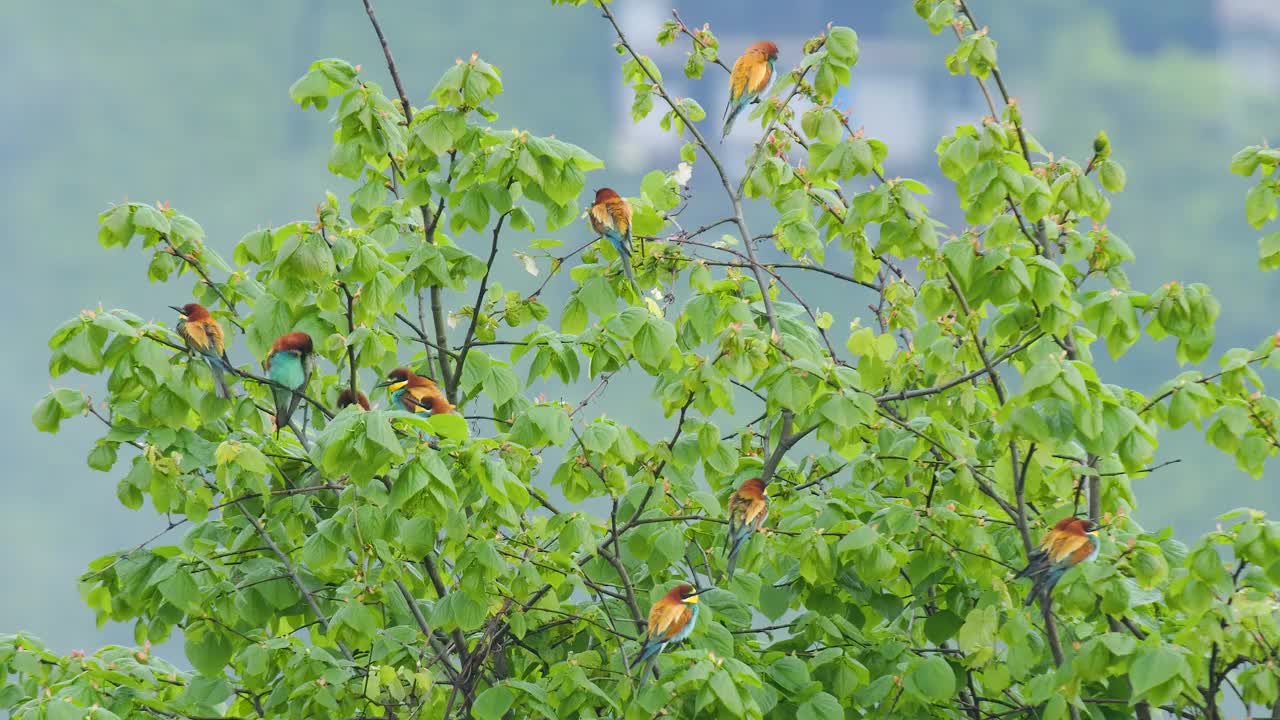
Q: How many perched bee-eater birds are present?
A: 10